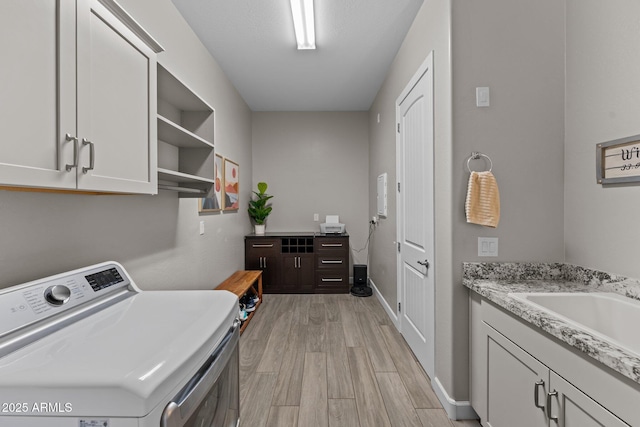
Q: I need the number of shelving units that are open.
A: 1